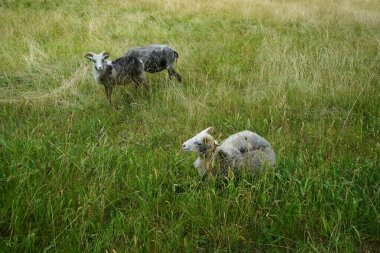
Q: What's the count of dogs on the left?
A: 0